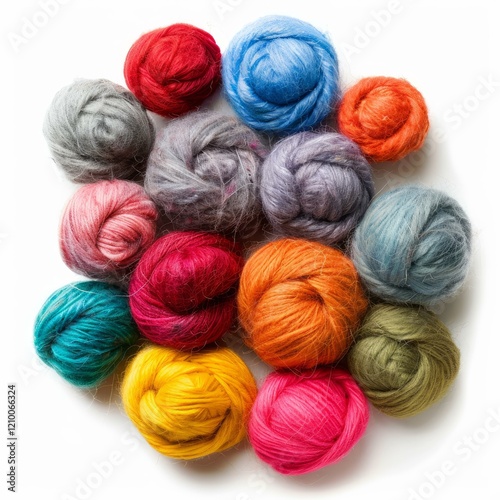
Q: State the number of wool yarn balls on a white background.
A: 14